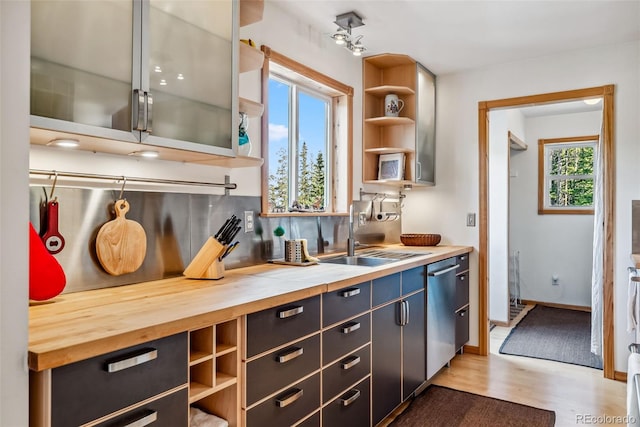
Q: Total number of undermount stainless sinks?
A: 1